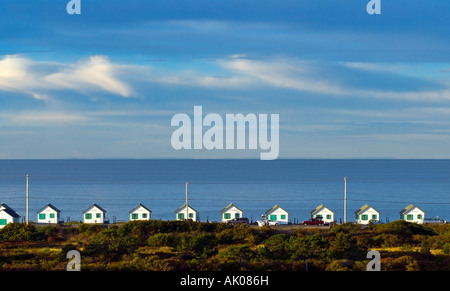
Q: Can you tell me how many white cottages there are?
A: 10